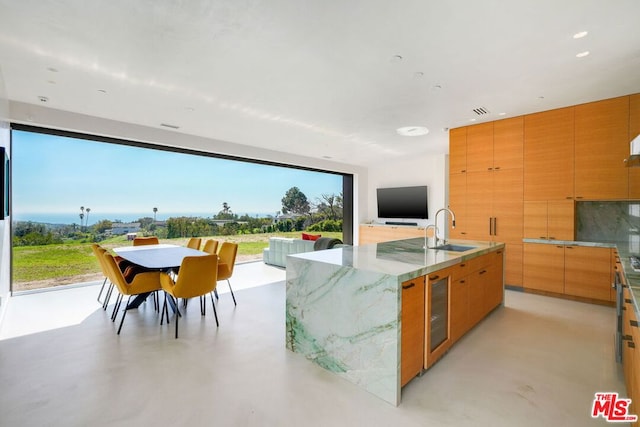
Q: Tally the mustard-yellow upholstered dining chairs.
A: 8